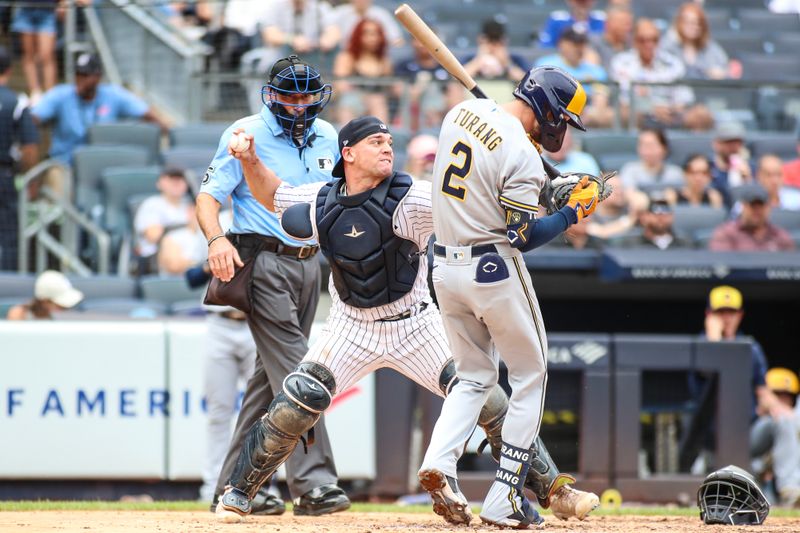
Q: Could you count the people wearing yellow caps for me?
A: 2